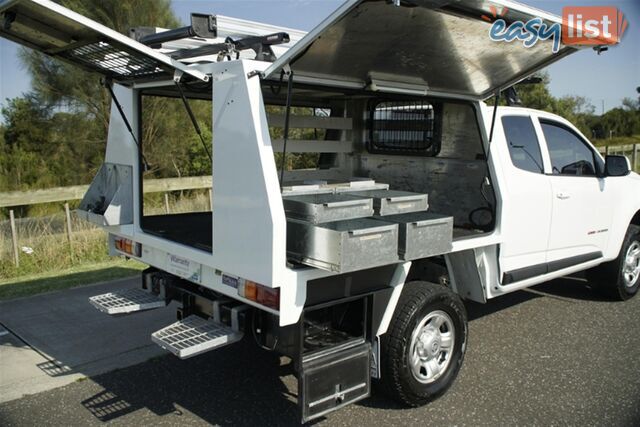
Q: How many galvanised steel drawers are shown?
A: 4